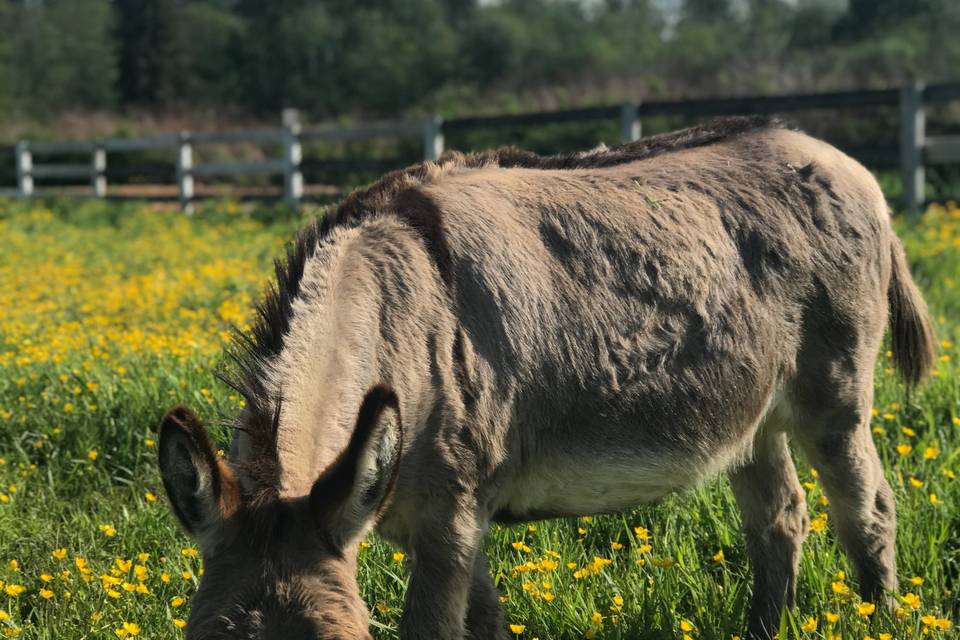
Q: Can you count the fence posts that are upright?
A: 7